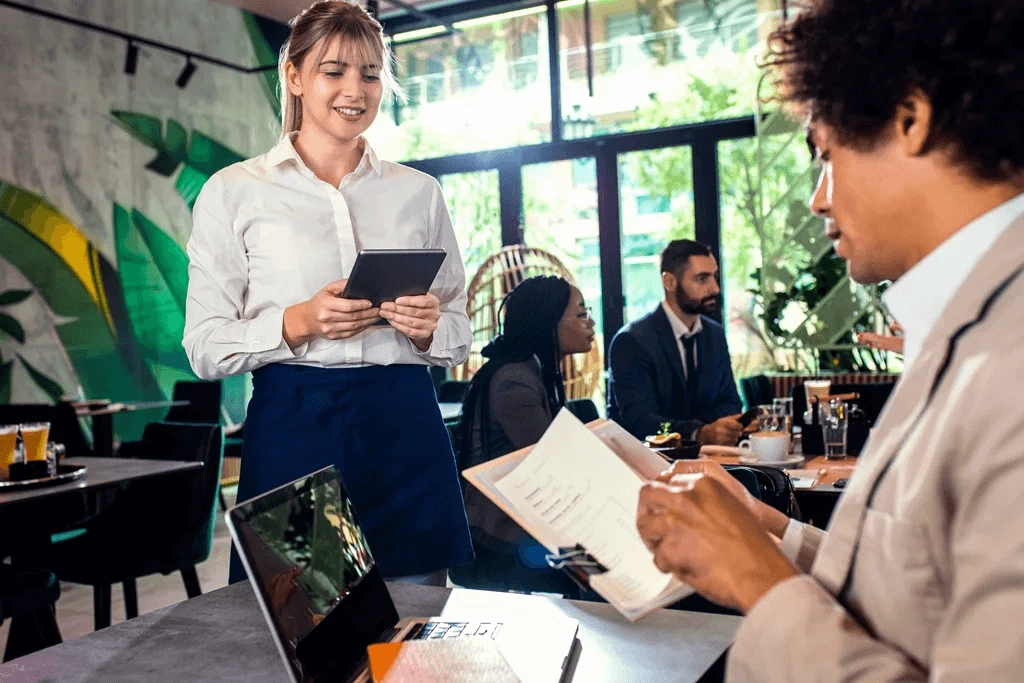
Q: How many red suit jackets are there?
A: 0